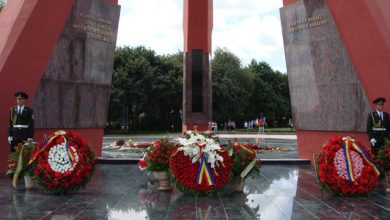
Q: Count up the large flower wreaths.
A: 3